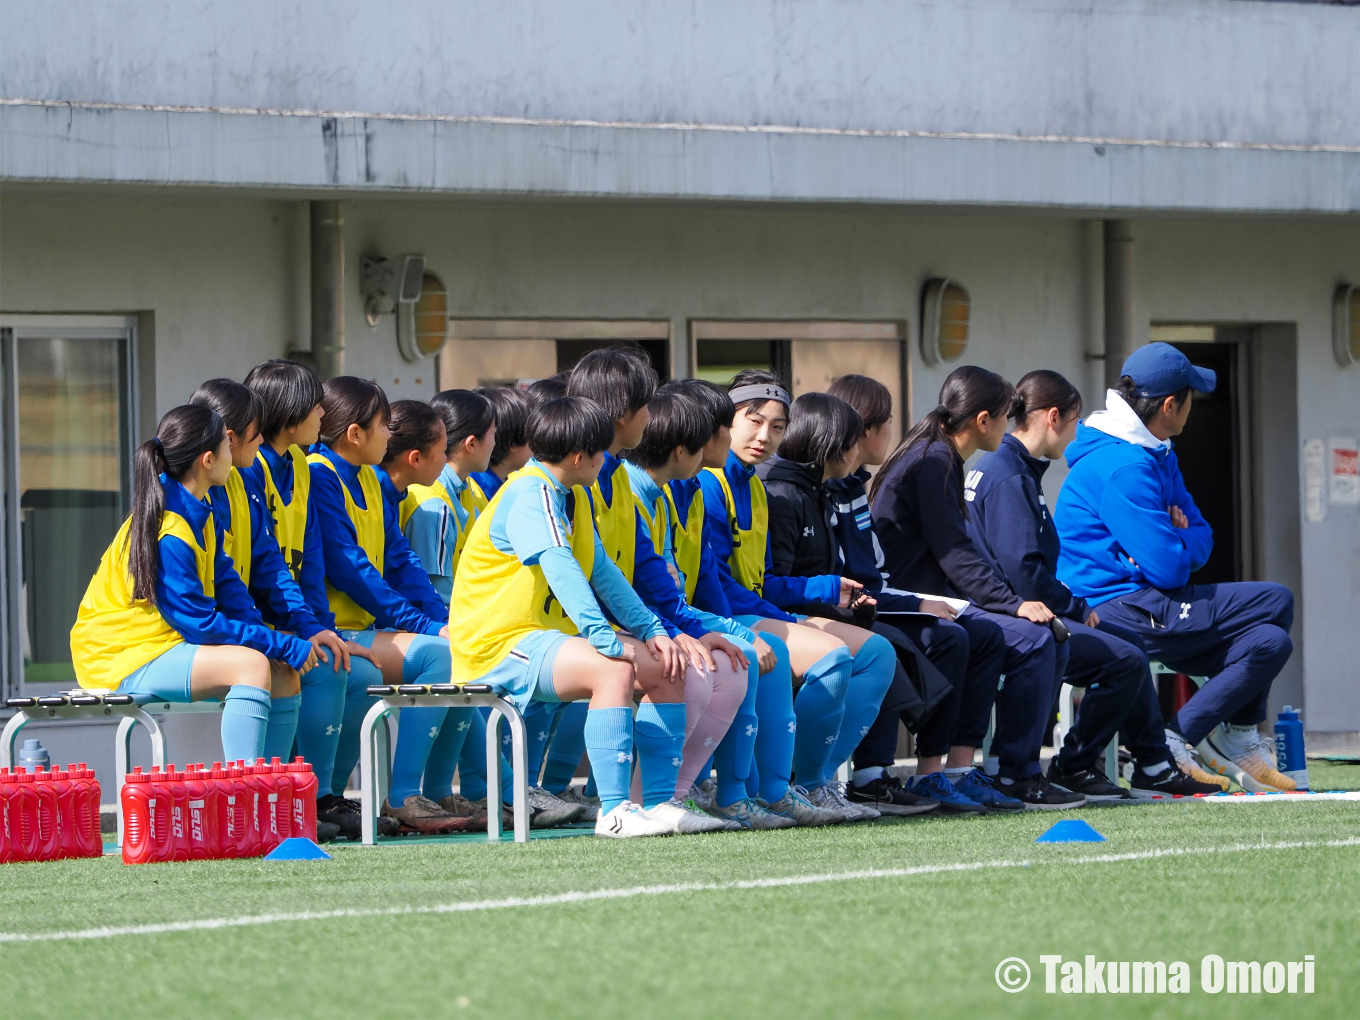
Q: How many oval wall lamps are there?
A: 3